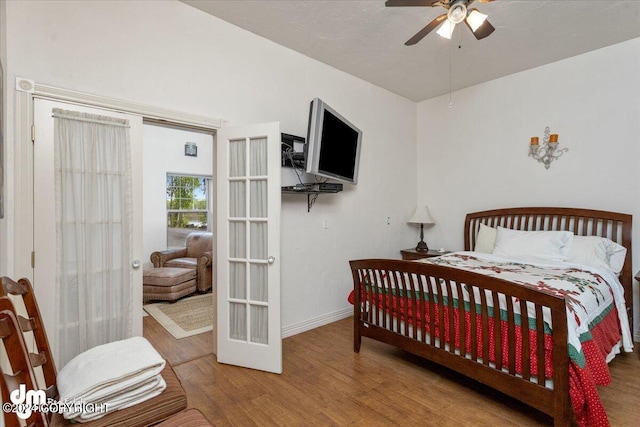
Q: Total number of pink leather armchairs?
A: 0